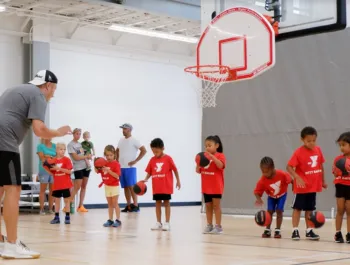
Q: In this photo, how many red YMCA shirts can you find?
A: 7